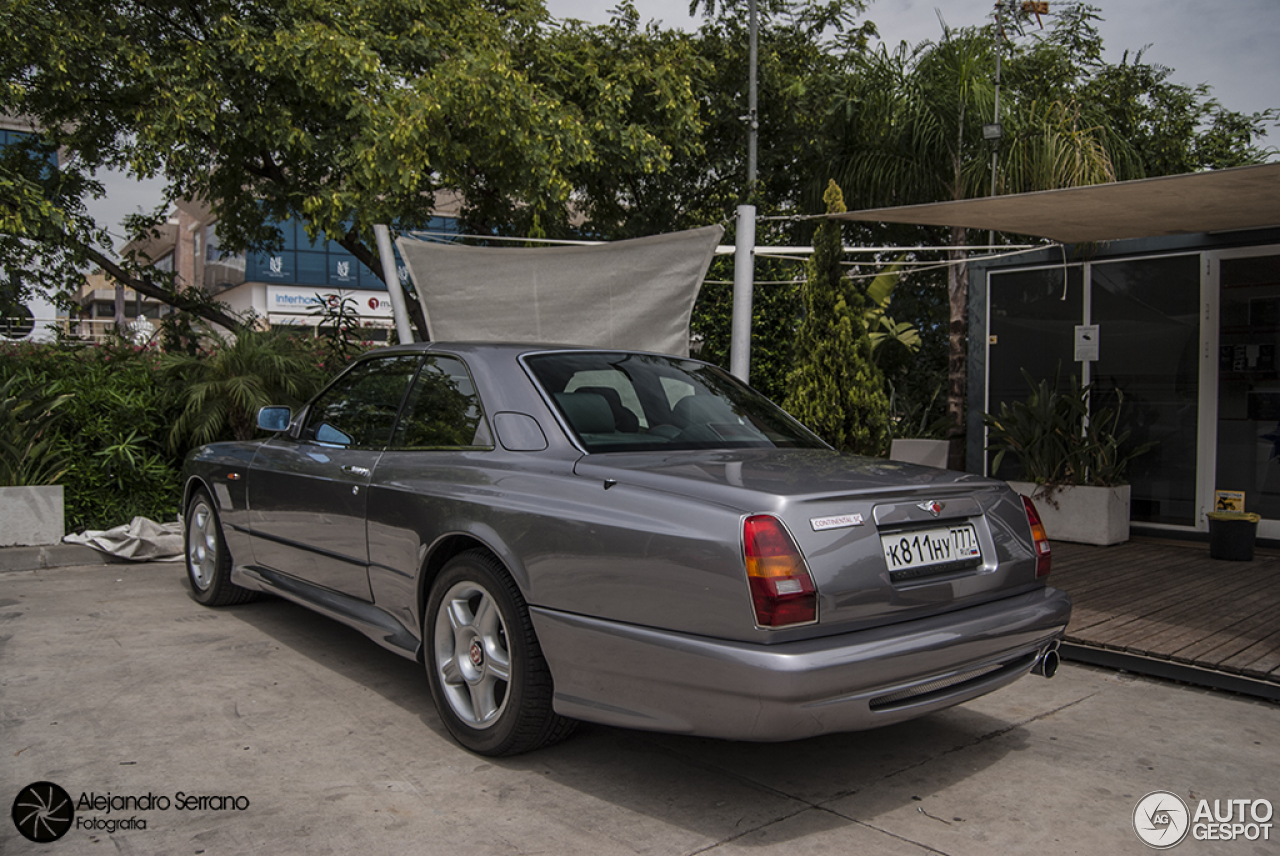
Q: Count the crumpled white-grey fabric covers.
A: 1